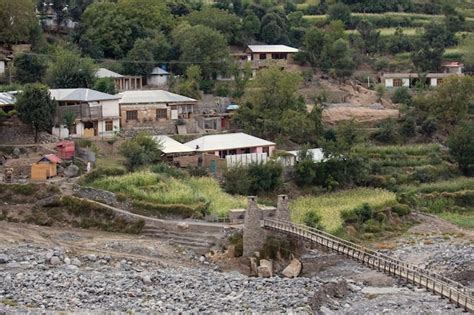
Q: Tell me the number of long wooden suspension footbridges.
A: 1